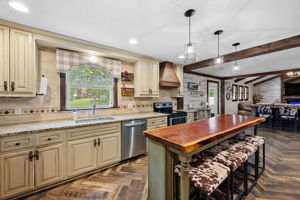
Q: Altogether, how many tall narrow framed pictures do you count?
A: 3